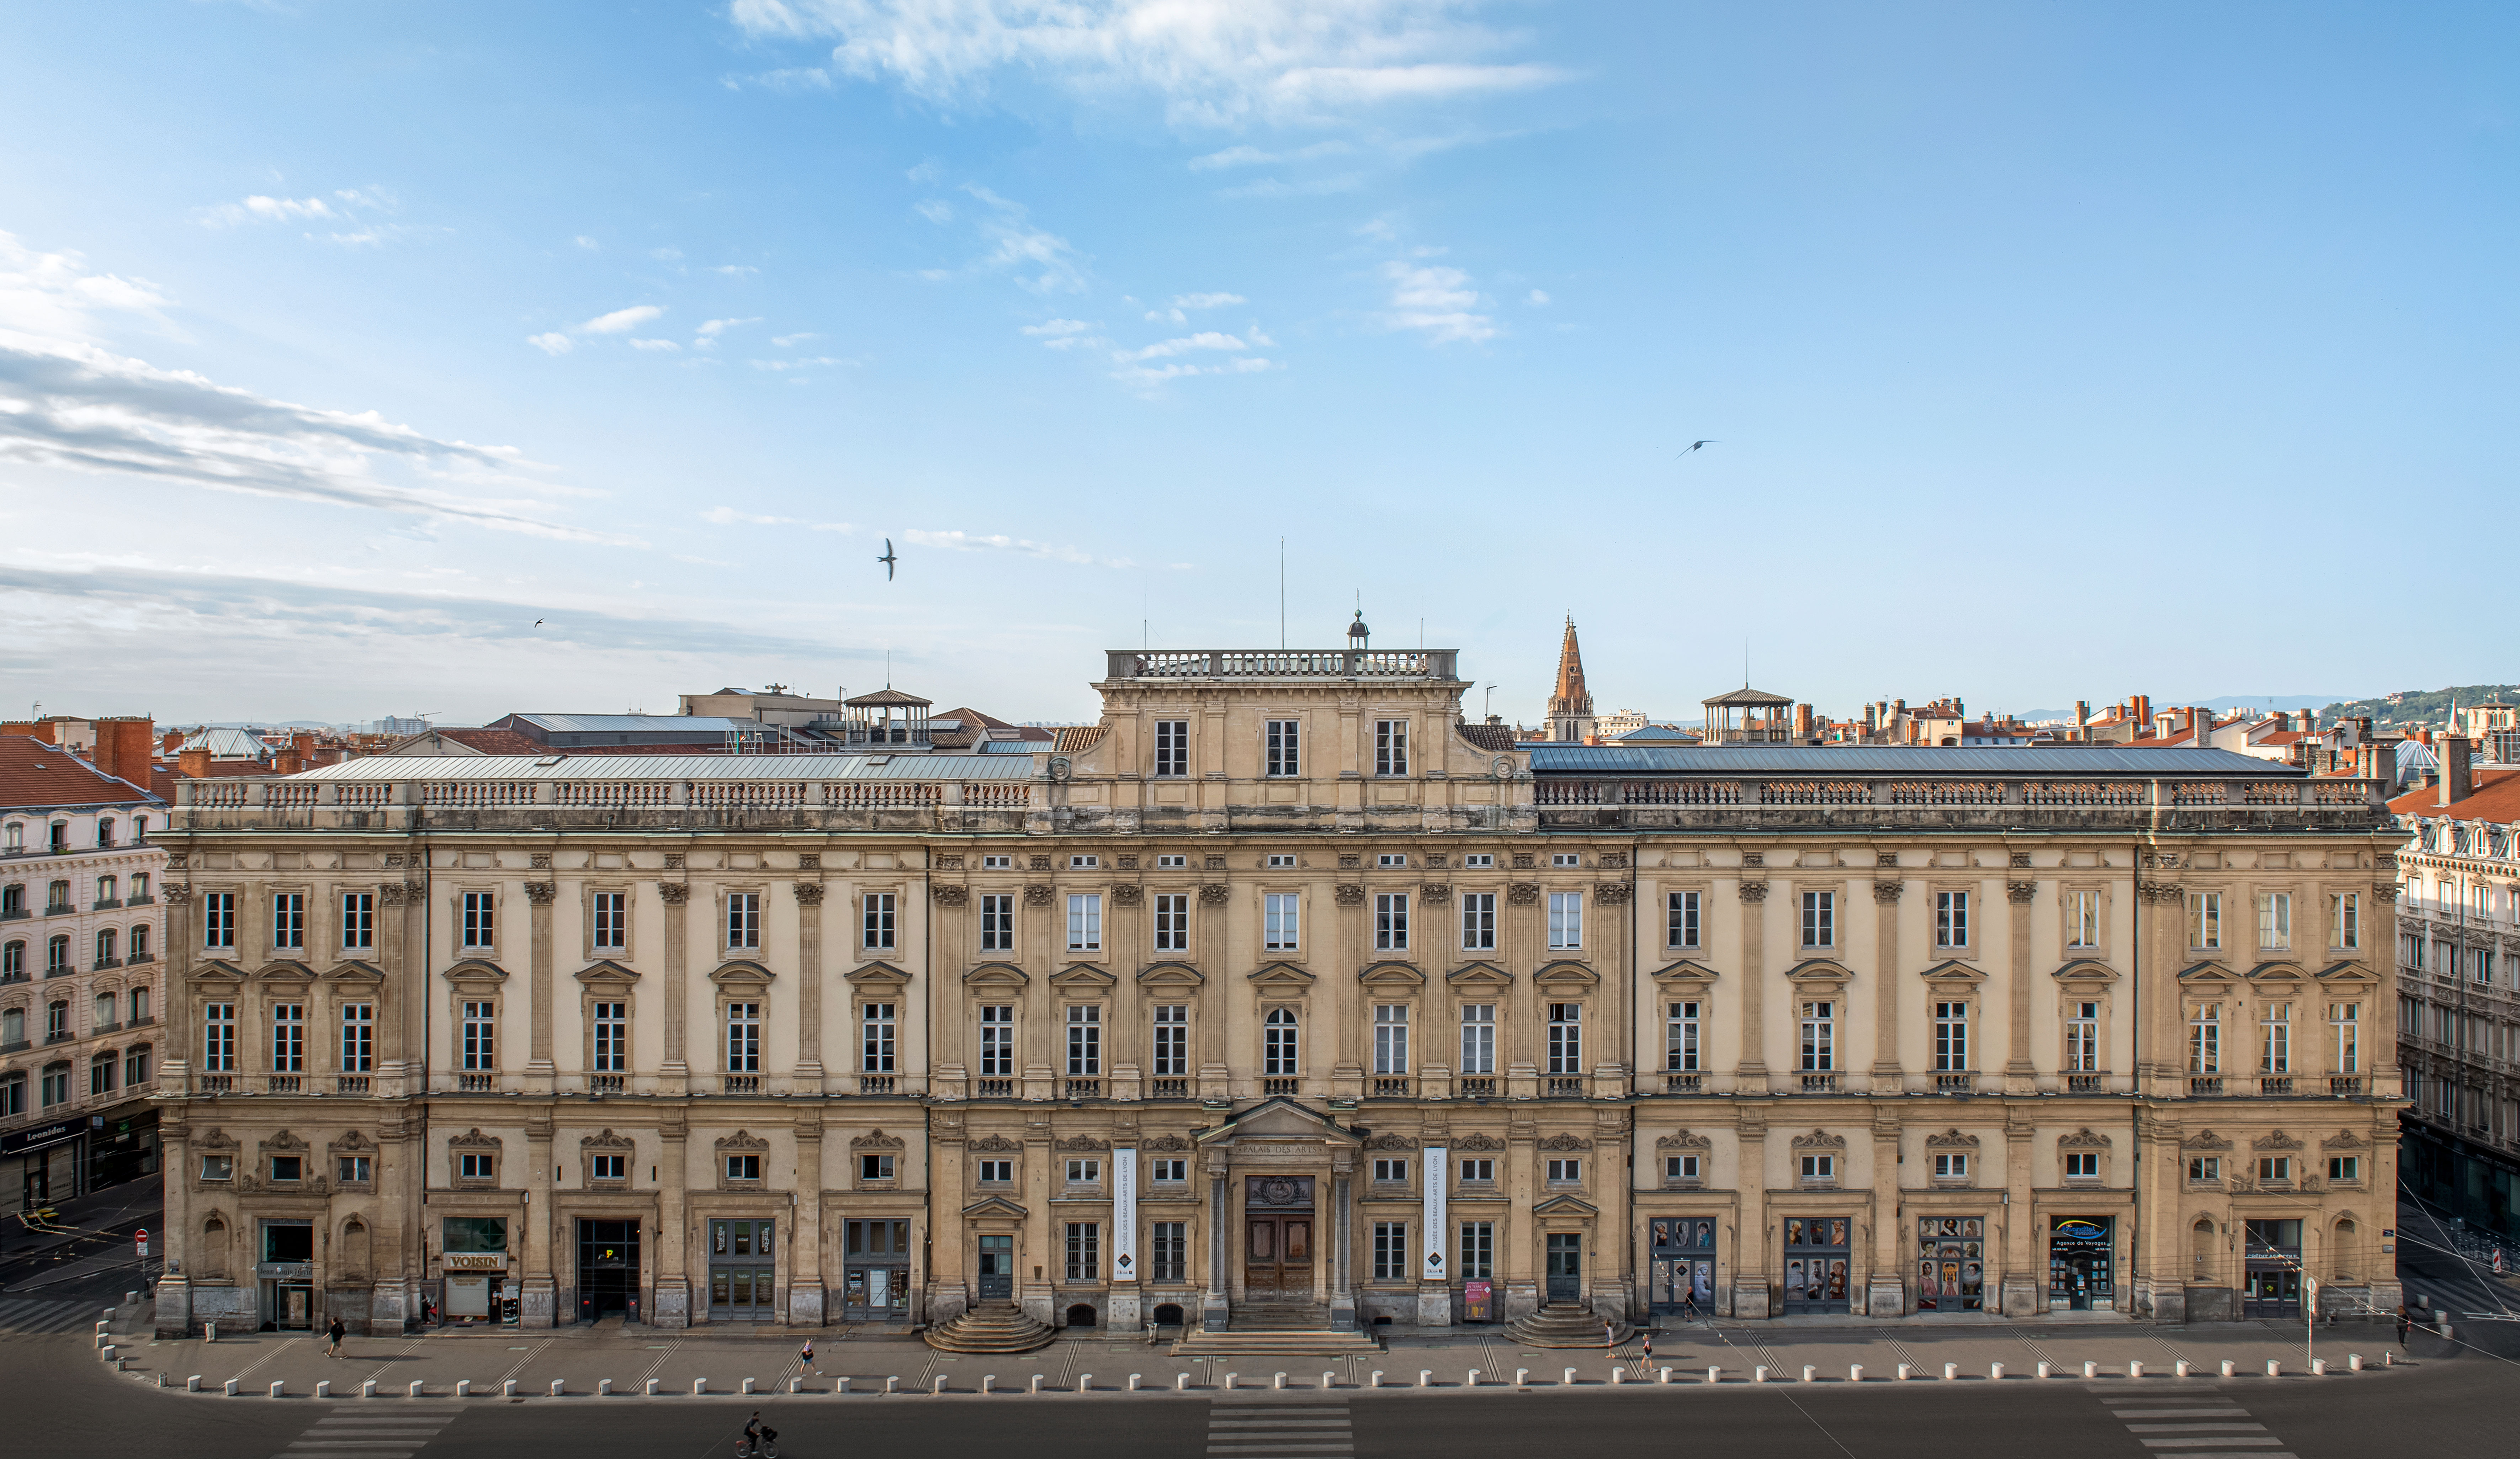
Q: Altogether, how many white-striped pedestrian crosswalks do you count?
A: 5